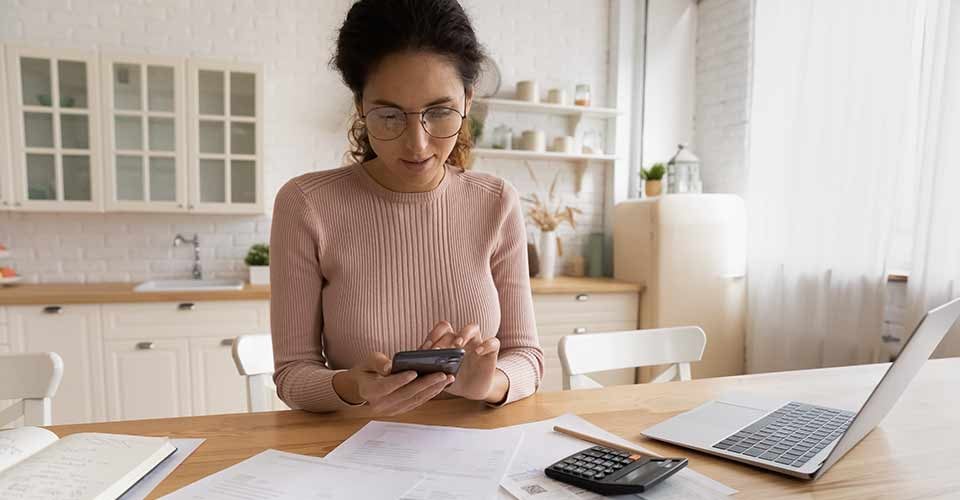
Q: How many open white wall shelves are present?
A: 2